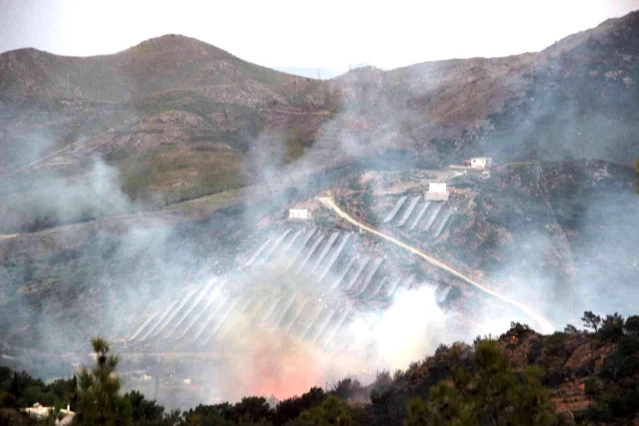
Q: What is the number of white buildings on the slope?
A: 3